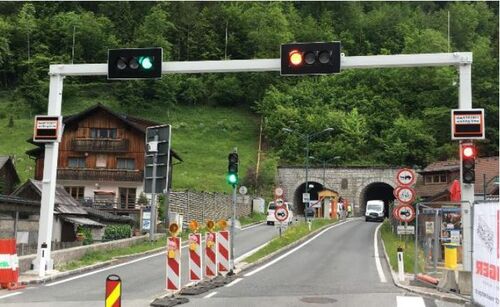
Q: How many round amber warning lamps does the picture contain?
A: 4